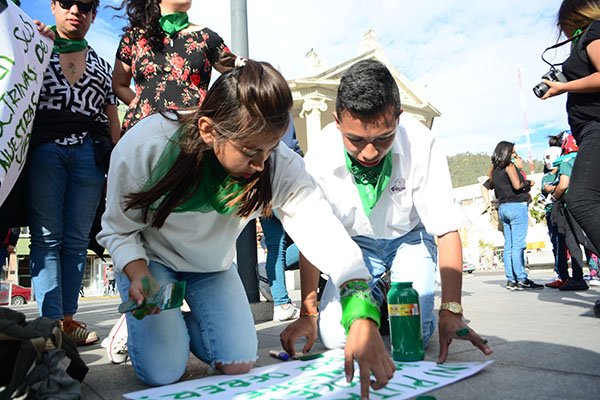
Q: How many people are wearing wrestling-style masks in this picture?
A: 2